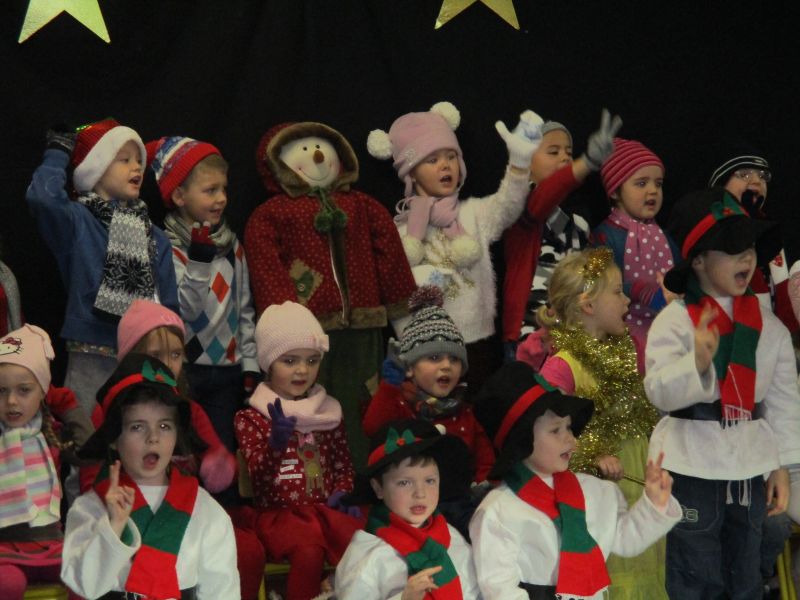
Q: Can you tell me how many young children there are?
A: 15